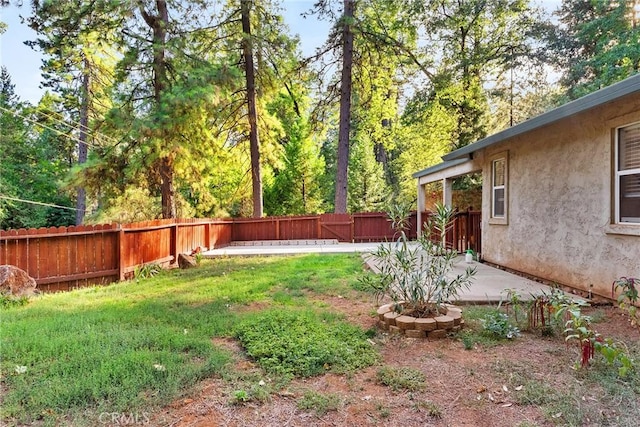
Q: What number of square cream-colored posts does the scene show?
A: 2